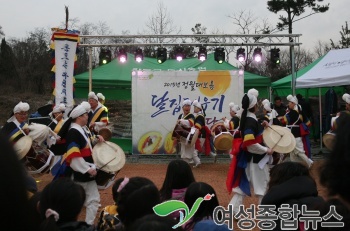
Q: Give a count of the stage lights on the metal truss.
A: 10